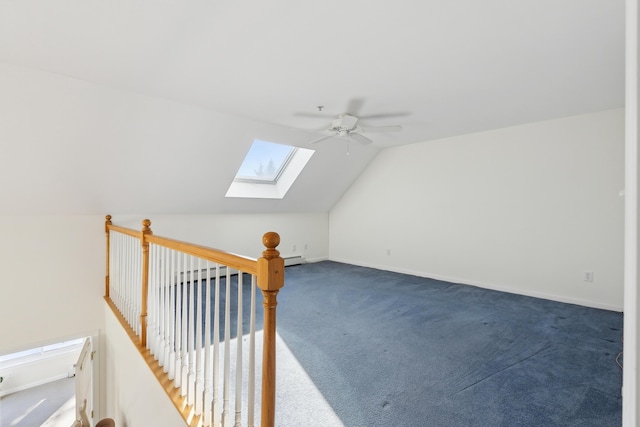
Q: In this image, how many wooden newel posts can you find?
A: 3